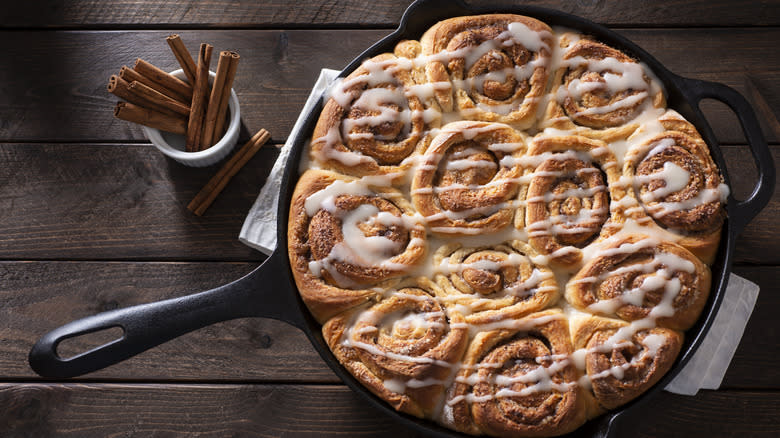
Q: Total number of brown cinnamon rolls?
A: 12